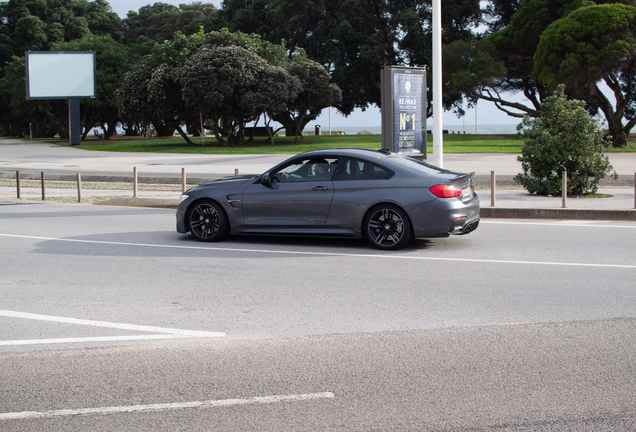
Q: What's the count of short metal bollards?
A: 9